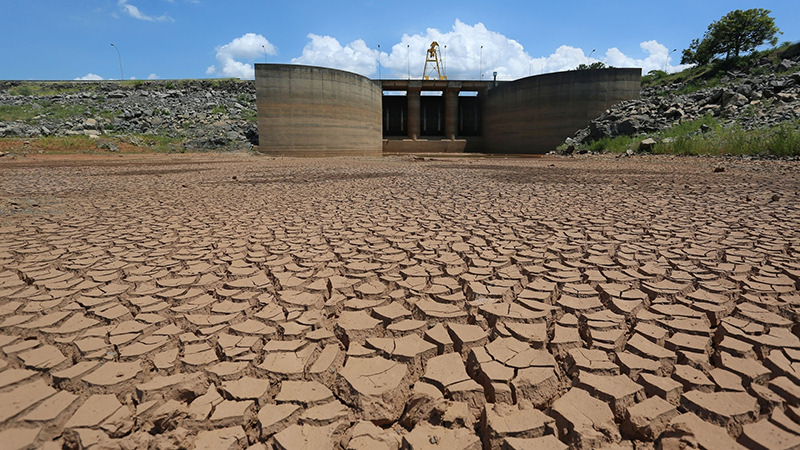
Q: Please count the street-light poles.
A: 8